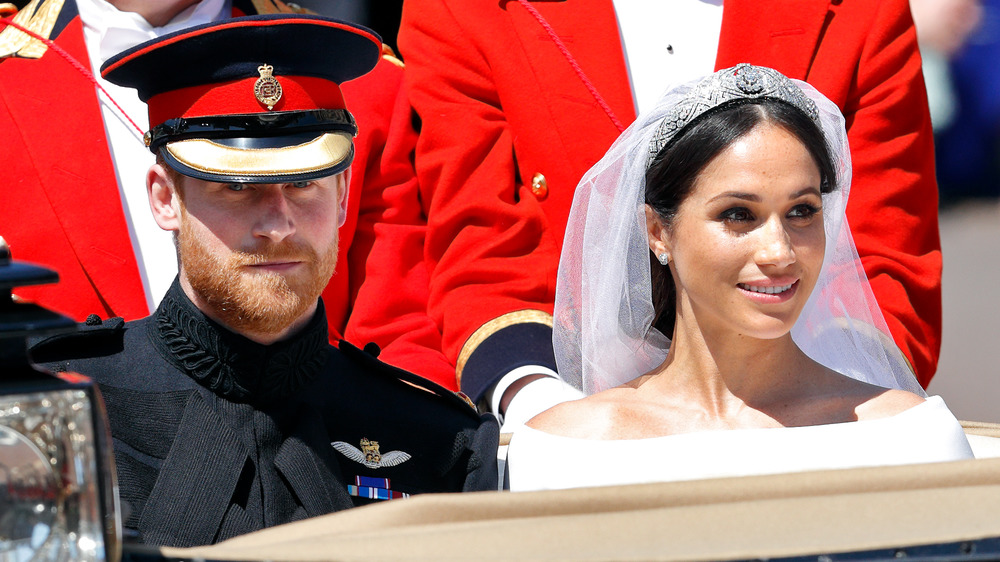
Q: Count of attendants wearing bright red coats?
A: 2